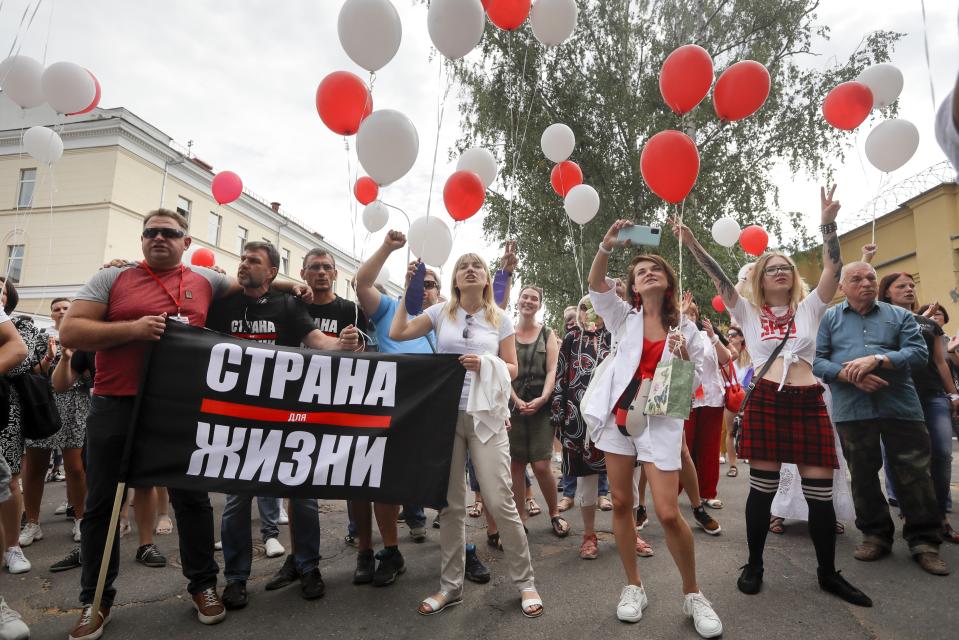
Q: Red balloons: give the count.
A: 14